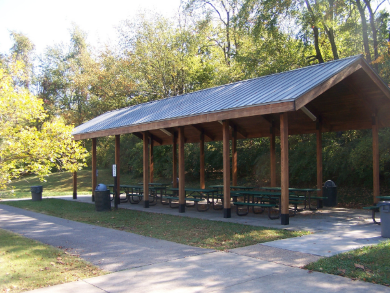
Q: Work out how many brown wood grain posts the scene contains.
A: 14